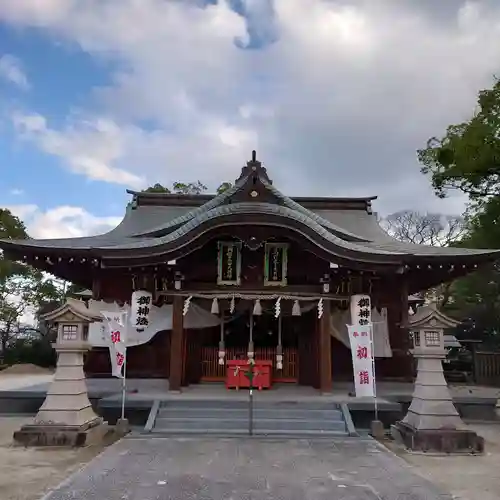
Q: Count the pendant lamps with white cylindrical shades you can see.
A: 2